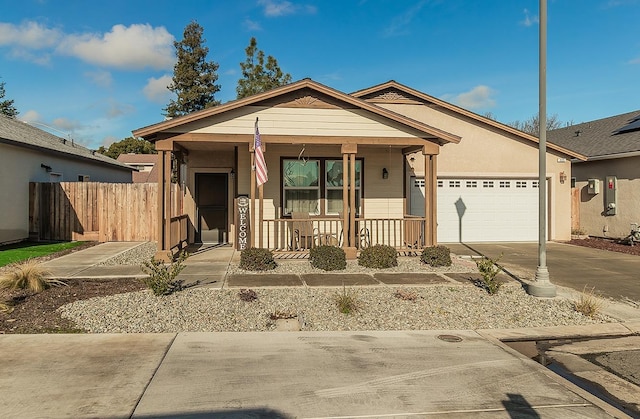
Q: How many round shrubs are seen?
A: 4